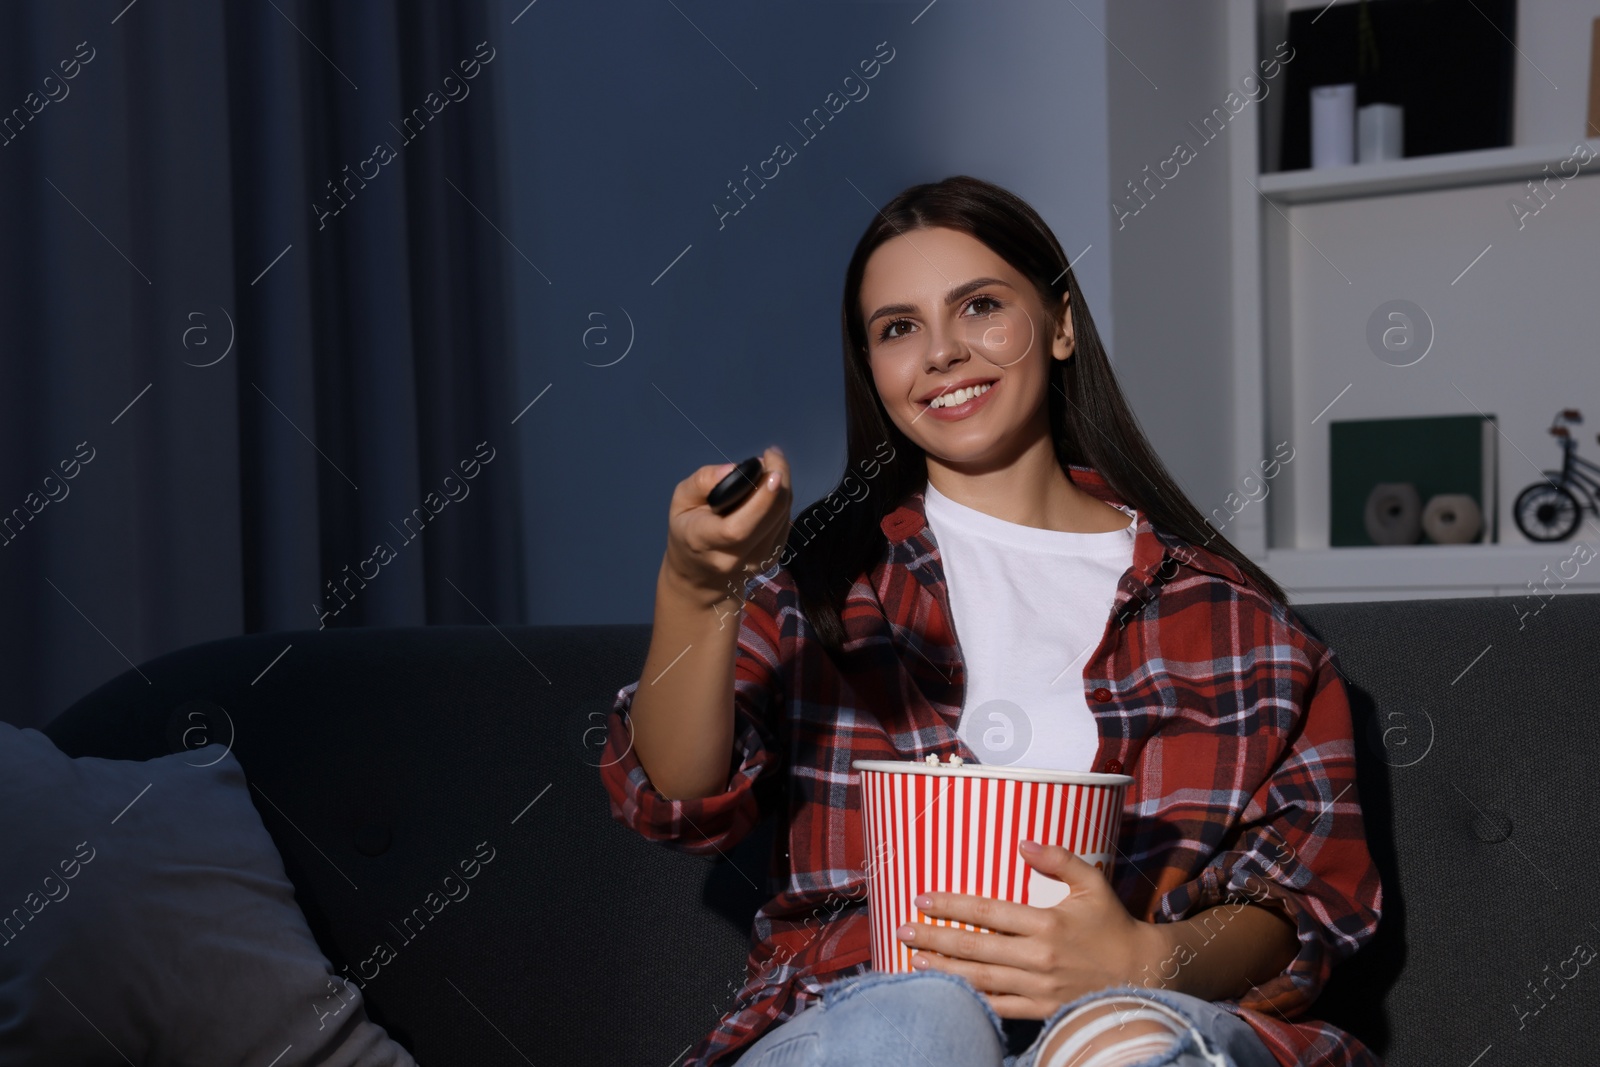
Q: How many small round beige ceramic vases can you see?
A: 2